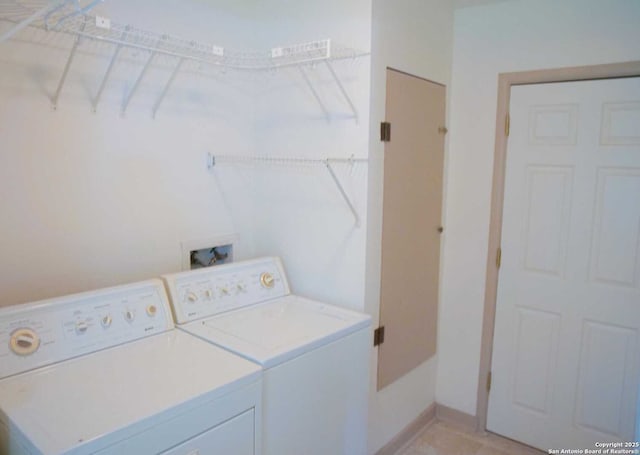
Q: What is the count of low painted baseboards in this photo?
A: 2